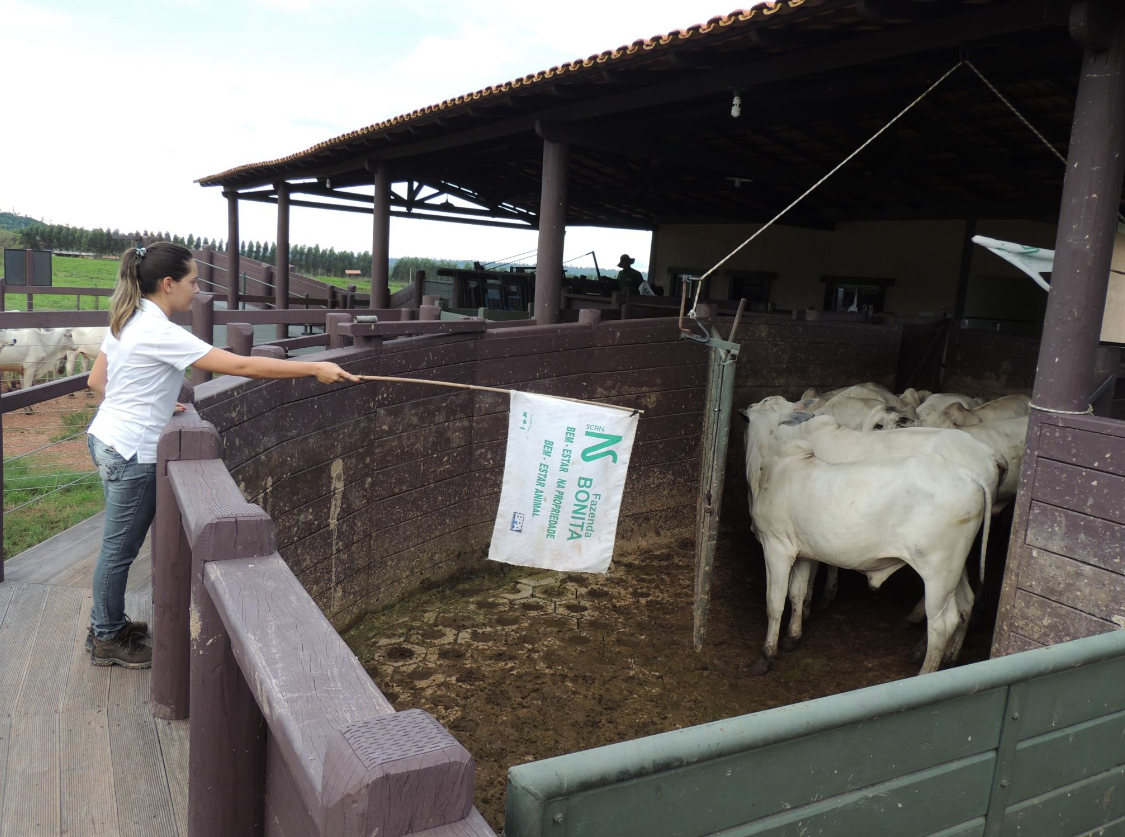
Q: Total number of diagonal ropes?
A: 2